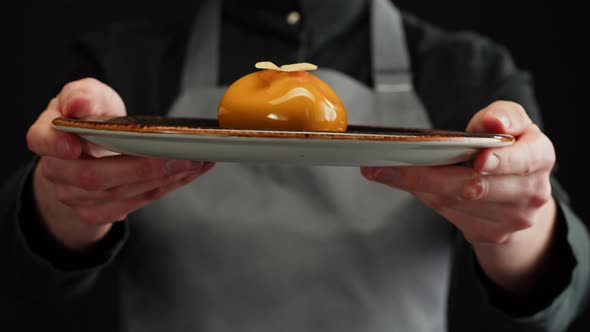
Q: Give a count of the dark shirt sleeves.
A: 2